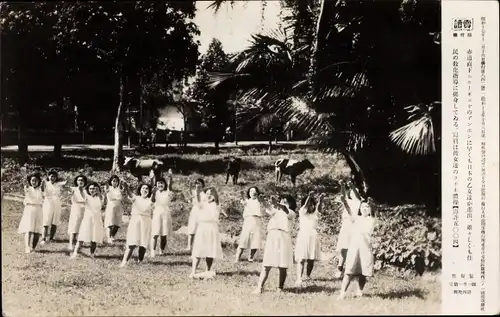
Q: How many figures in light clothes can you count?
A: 14